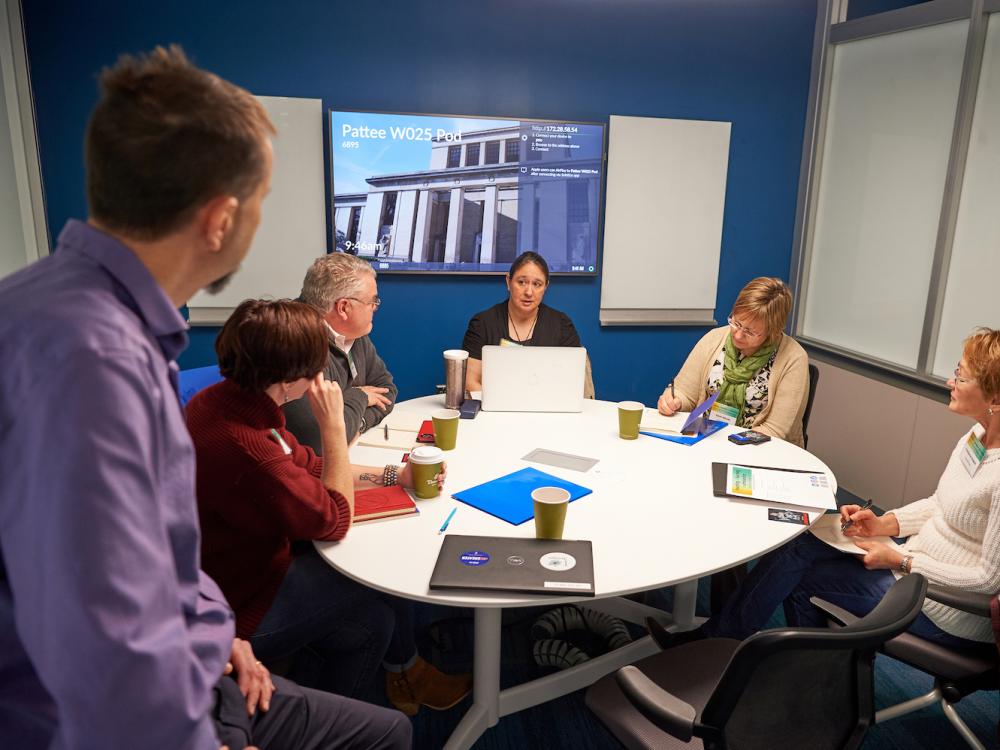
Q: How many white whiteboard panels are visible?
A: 2